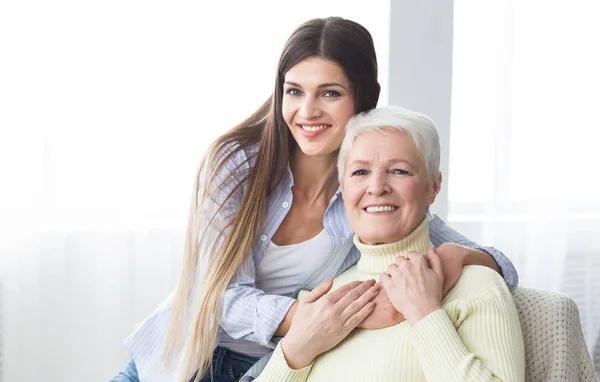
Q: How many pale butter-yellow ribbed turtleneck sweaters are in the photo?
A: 1